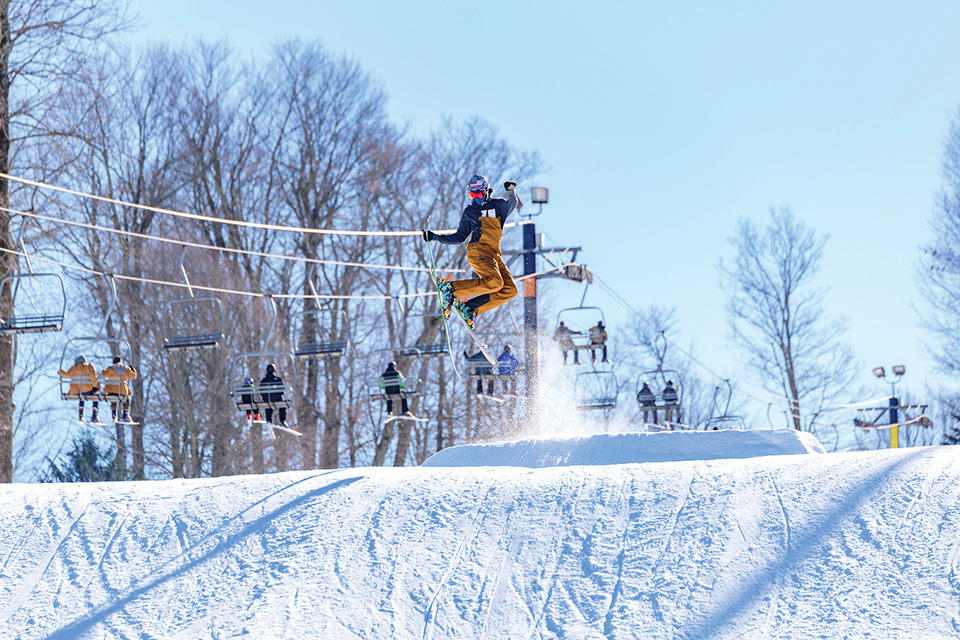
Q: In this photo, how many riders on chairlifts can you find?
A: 11